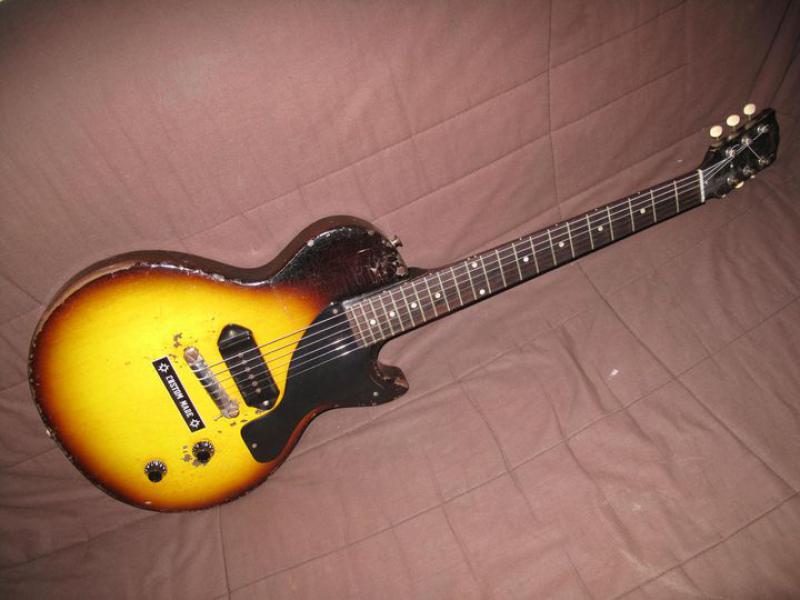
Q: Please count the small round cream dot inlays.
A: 10